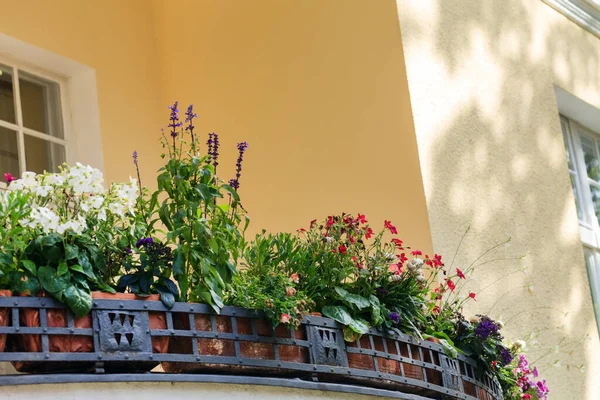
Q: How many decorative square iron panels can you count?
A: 3